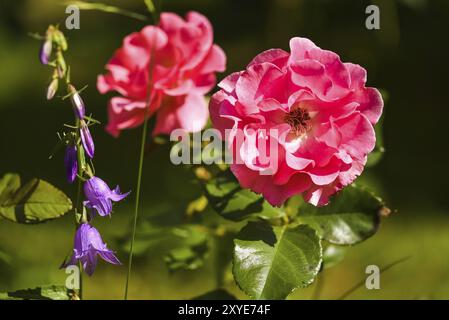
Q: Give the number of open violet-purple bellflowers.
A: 2